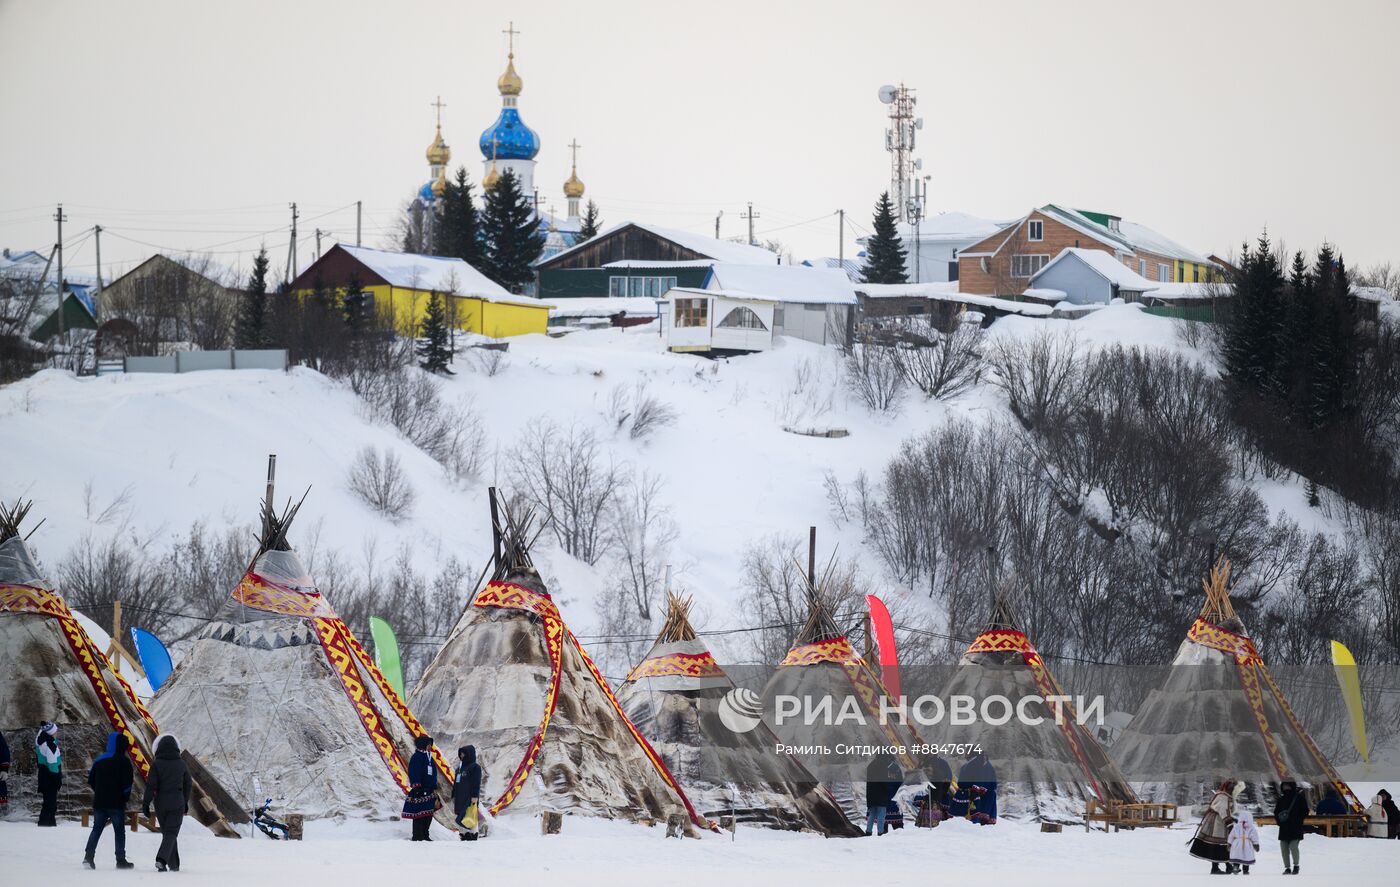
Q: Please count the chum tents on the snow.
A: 7